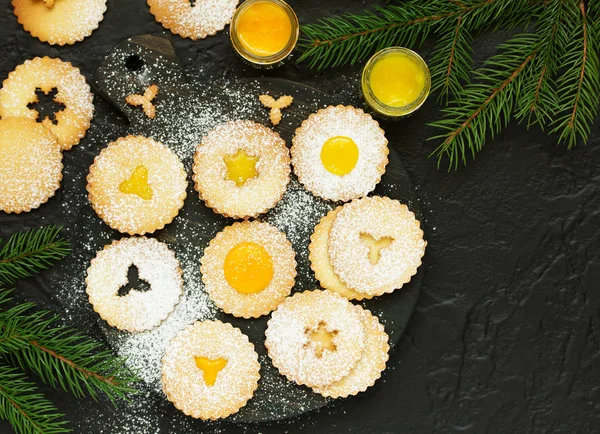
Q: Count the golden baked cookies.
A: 14